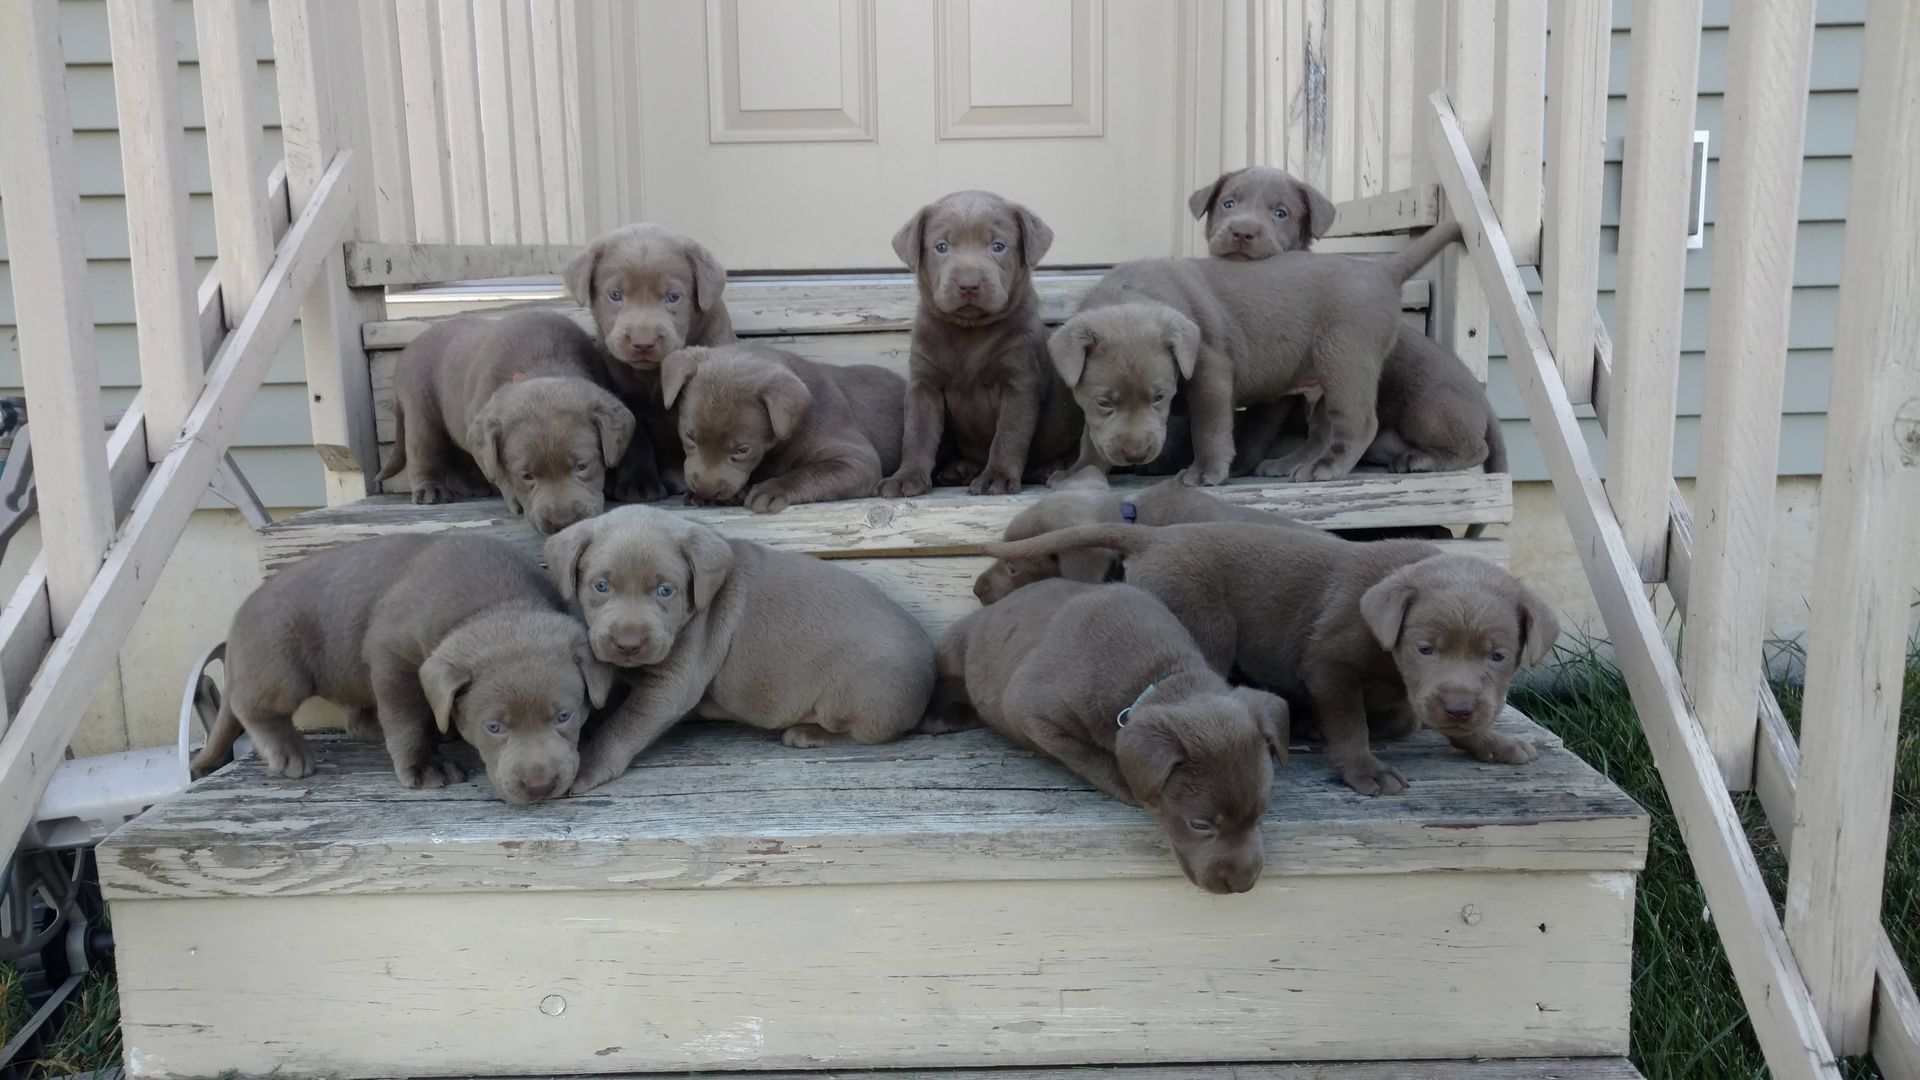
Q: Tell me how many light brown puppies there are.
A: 11